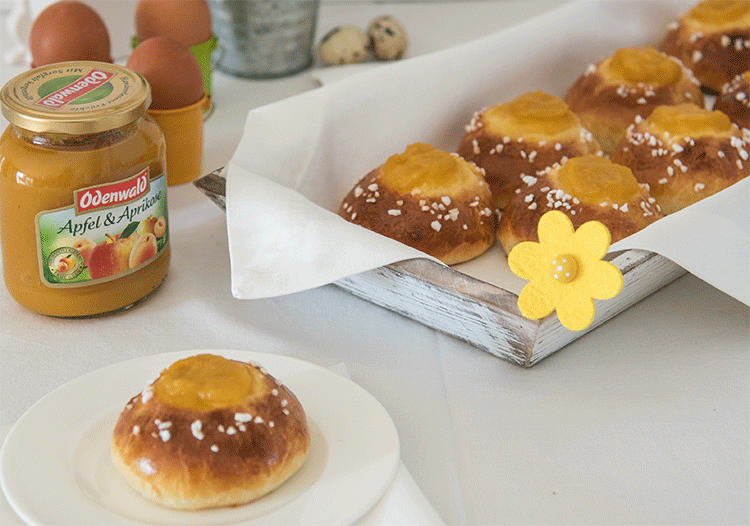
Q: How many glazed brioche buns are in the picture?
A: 8